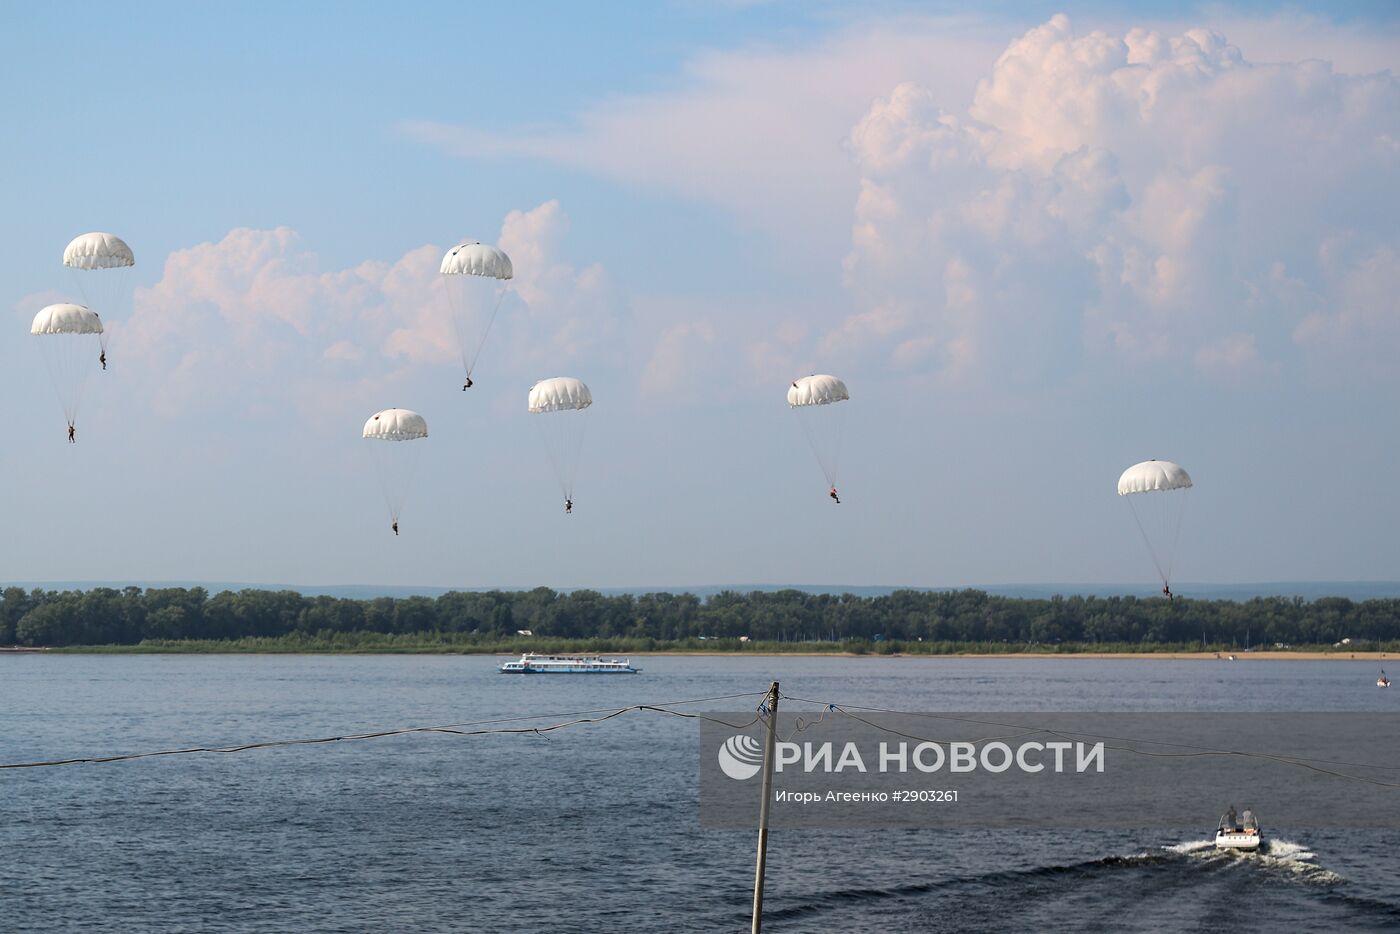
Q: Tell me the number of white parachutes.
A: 7